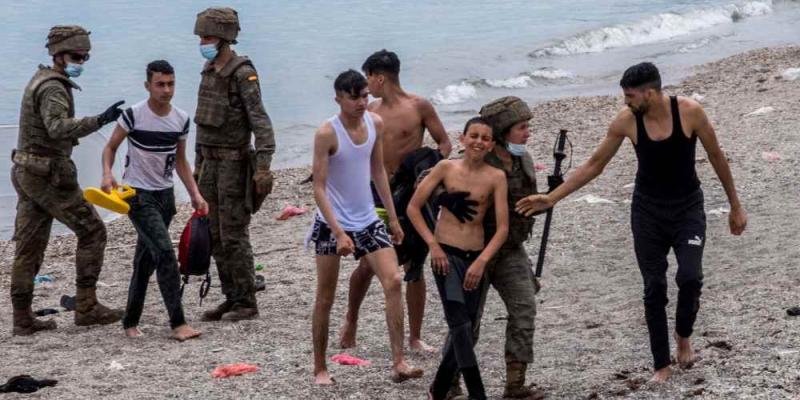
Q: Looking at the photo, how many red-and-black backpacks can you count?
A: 1